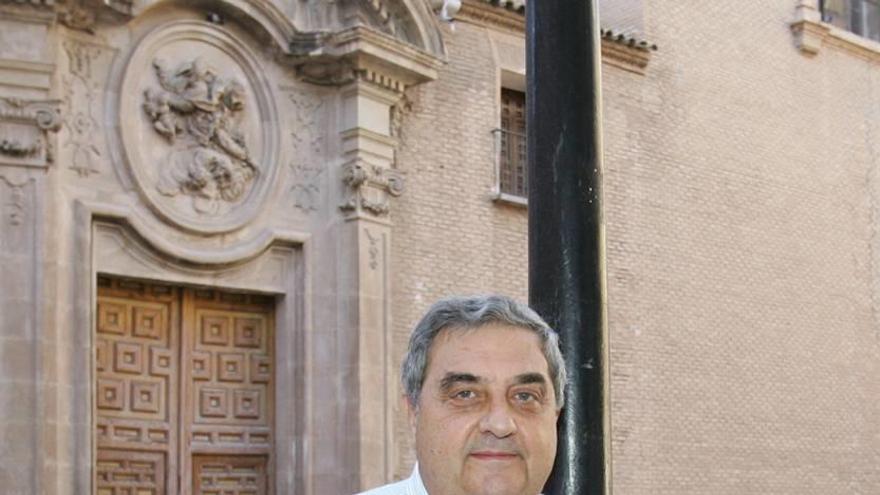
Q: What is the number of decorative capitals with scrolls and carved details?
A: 2